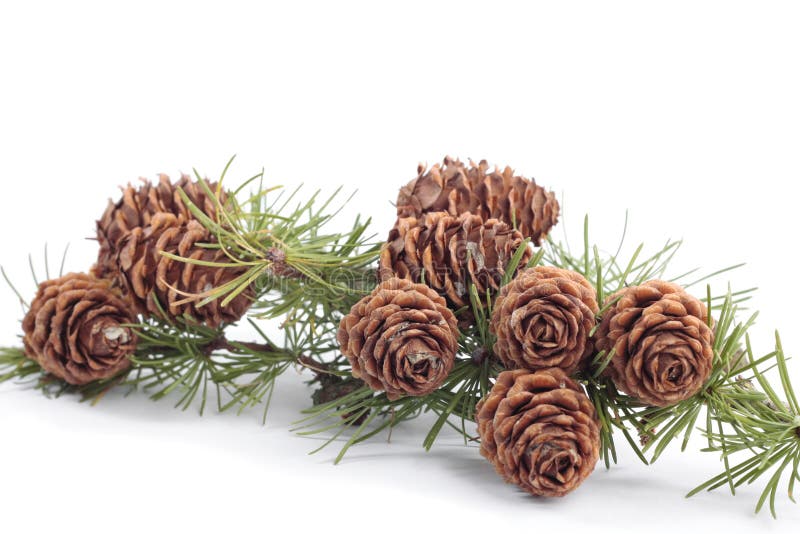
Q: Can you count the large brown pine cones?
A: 9